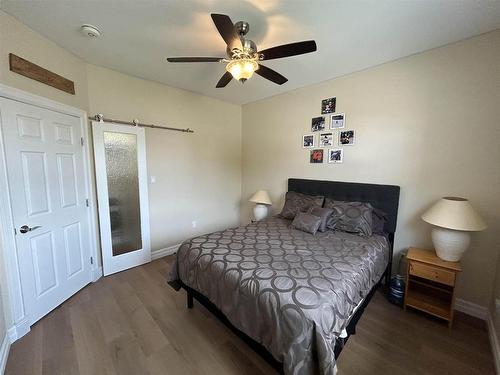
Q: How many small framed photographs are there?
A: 8